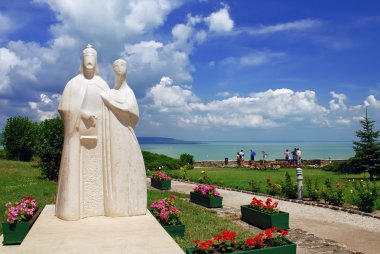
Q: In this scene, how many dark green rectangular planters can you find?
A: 6